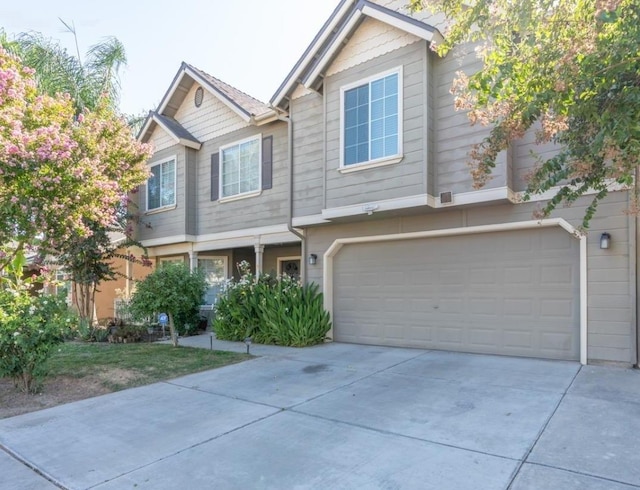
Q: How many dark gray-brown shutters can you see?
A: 2